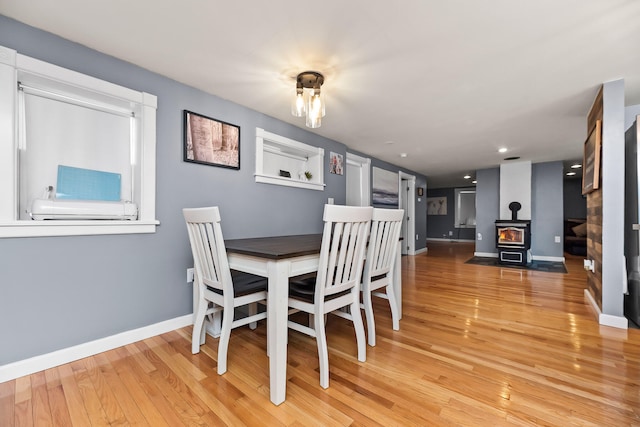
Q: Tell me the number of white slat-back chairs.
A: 3